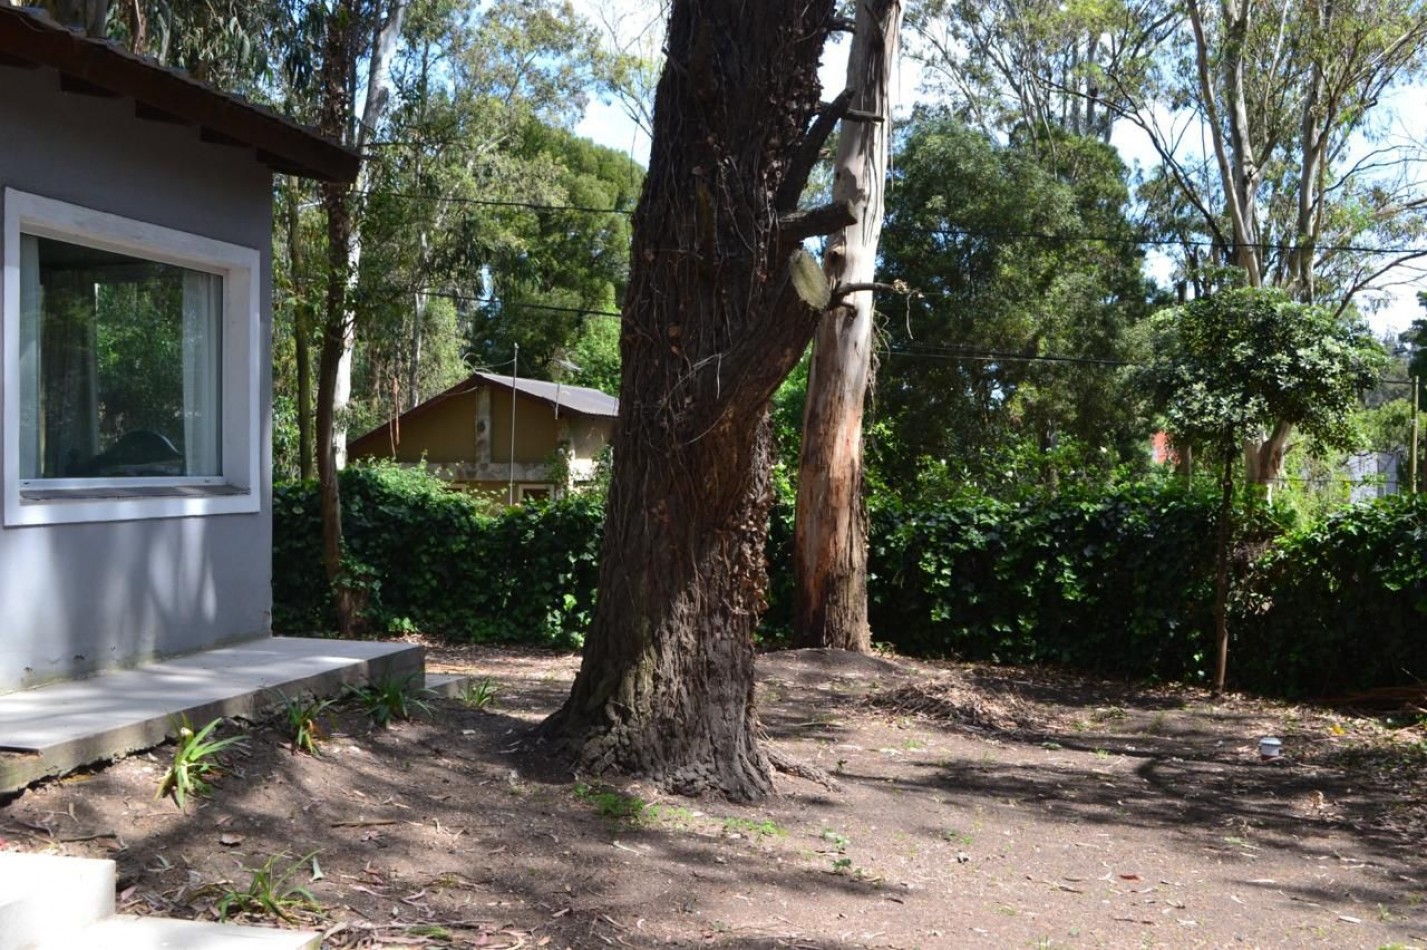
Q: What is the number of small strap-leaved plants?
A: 5